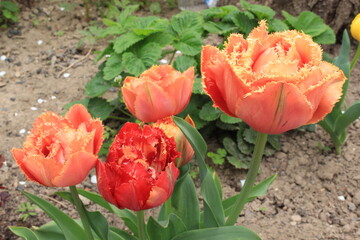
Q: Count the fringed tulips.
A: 5